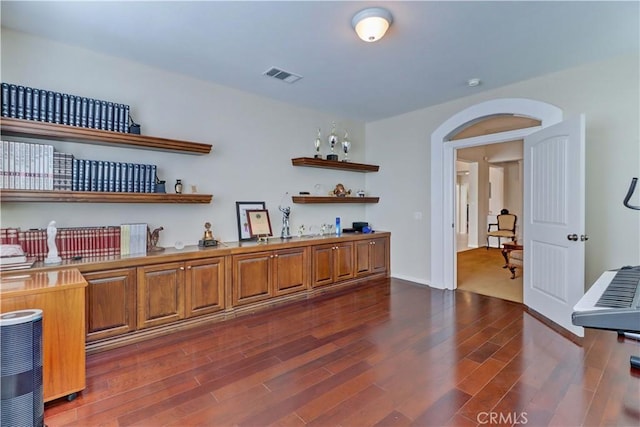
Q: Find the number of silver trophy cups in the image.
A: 3